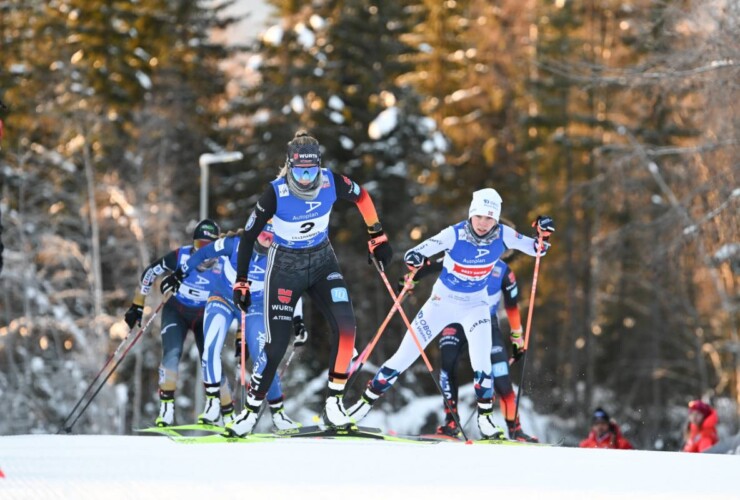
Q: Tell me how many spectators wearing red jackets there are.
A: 2